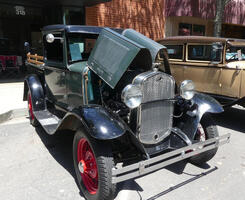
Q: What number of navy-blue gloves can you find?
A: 0